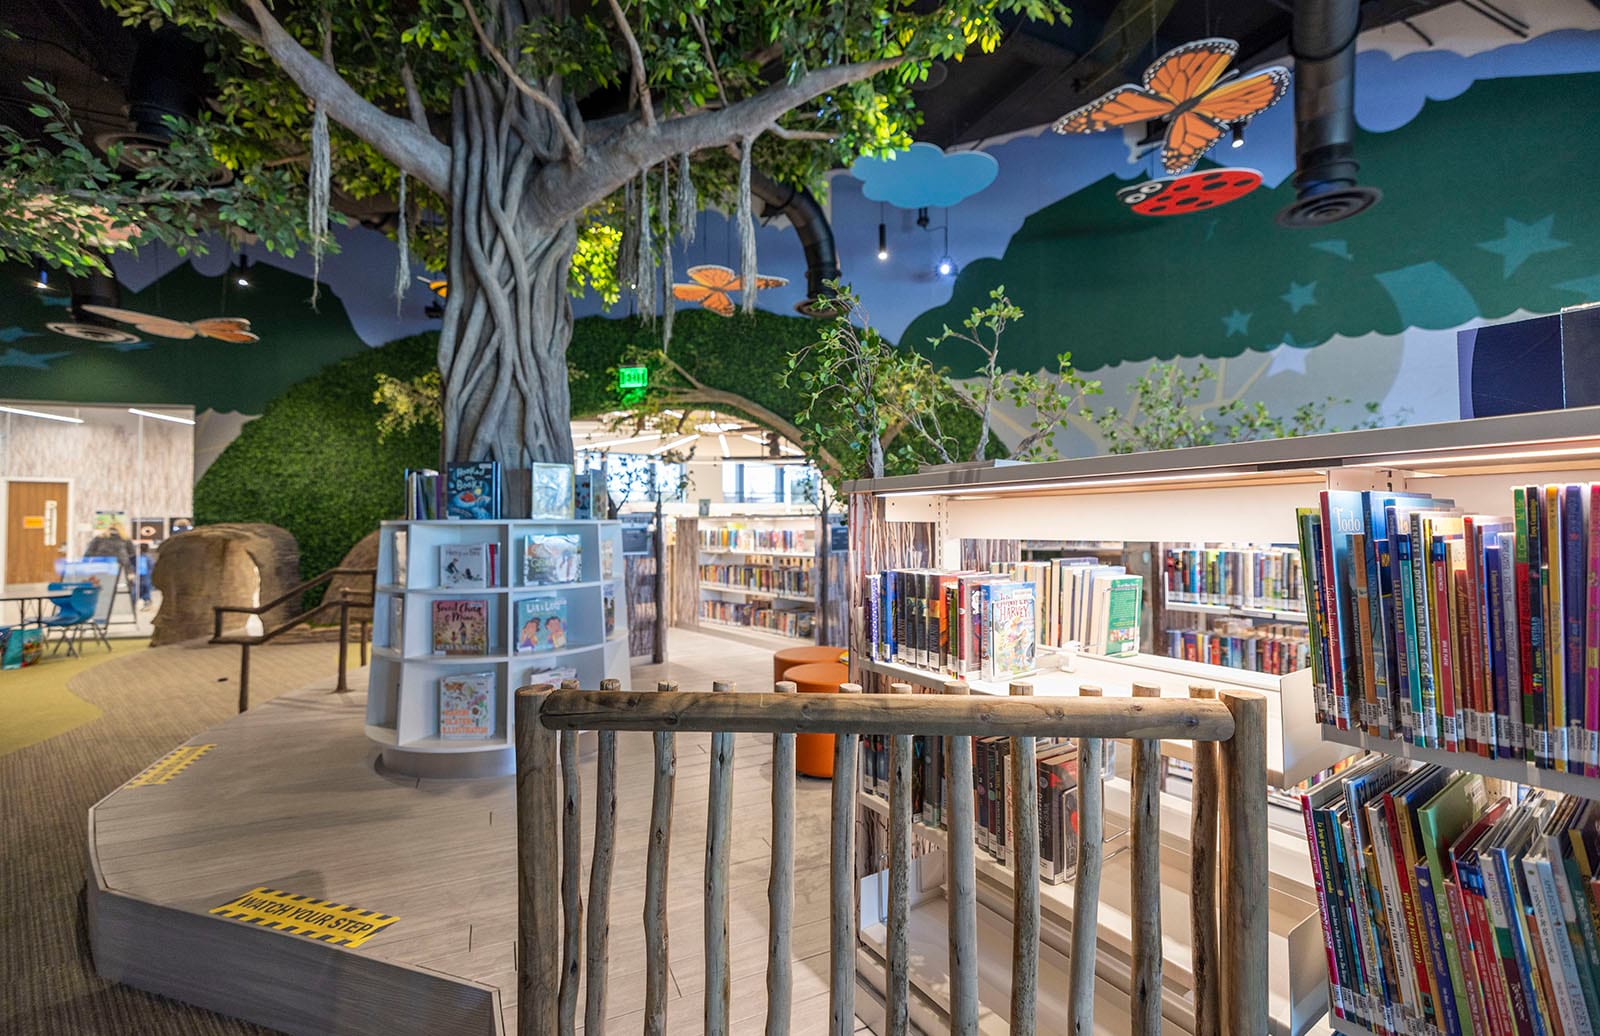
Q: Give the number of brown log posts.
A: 14